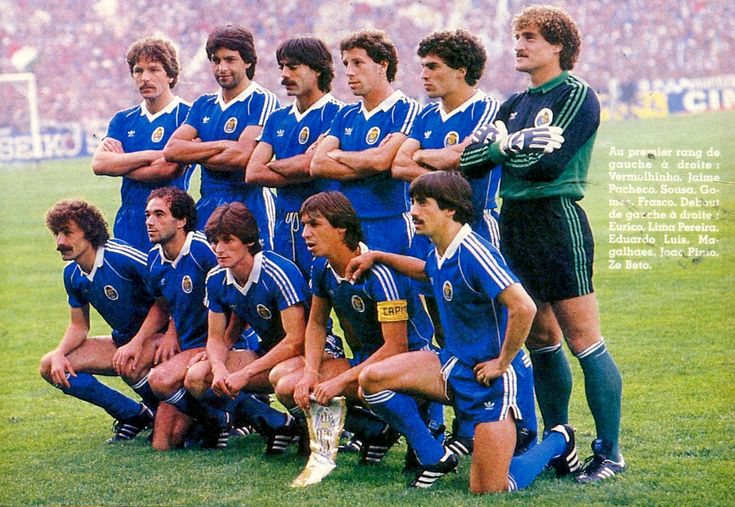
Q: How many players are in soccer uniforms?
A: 11